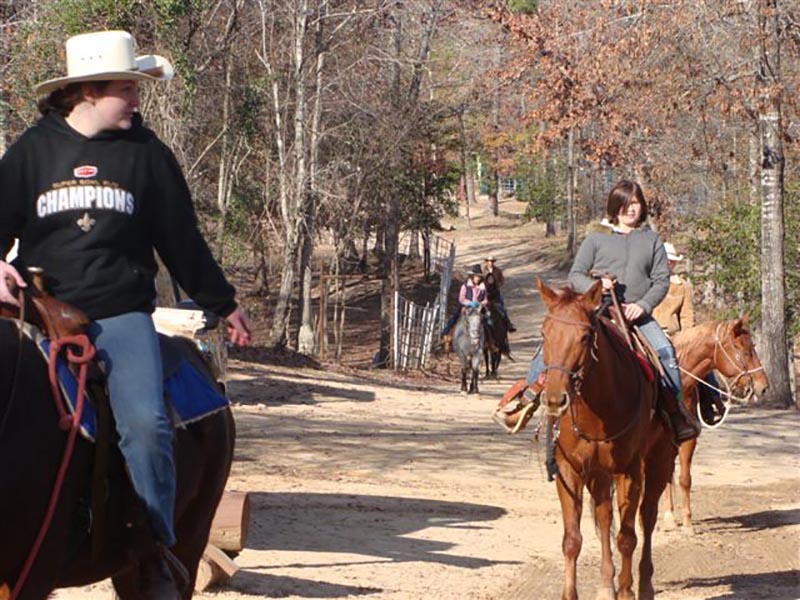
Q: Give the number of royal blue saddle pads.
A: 1